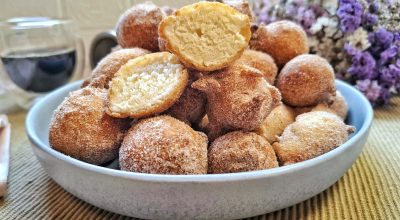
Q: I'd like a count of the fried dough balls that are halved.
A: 2